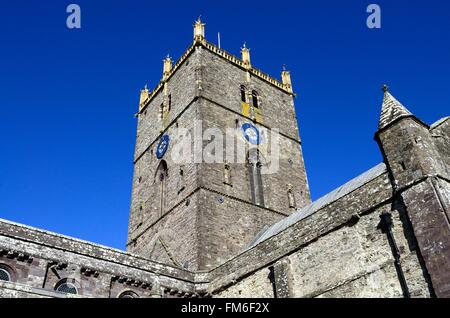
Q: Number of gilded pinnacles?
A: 5